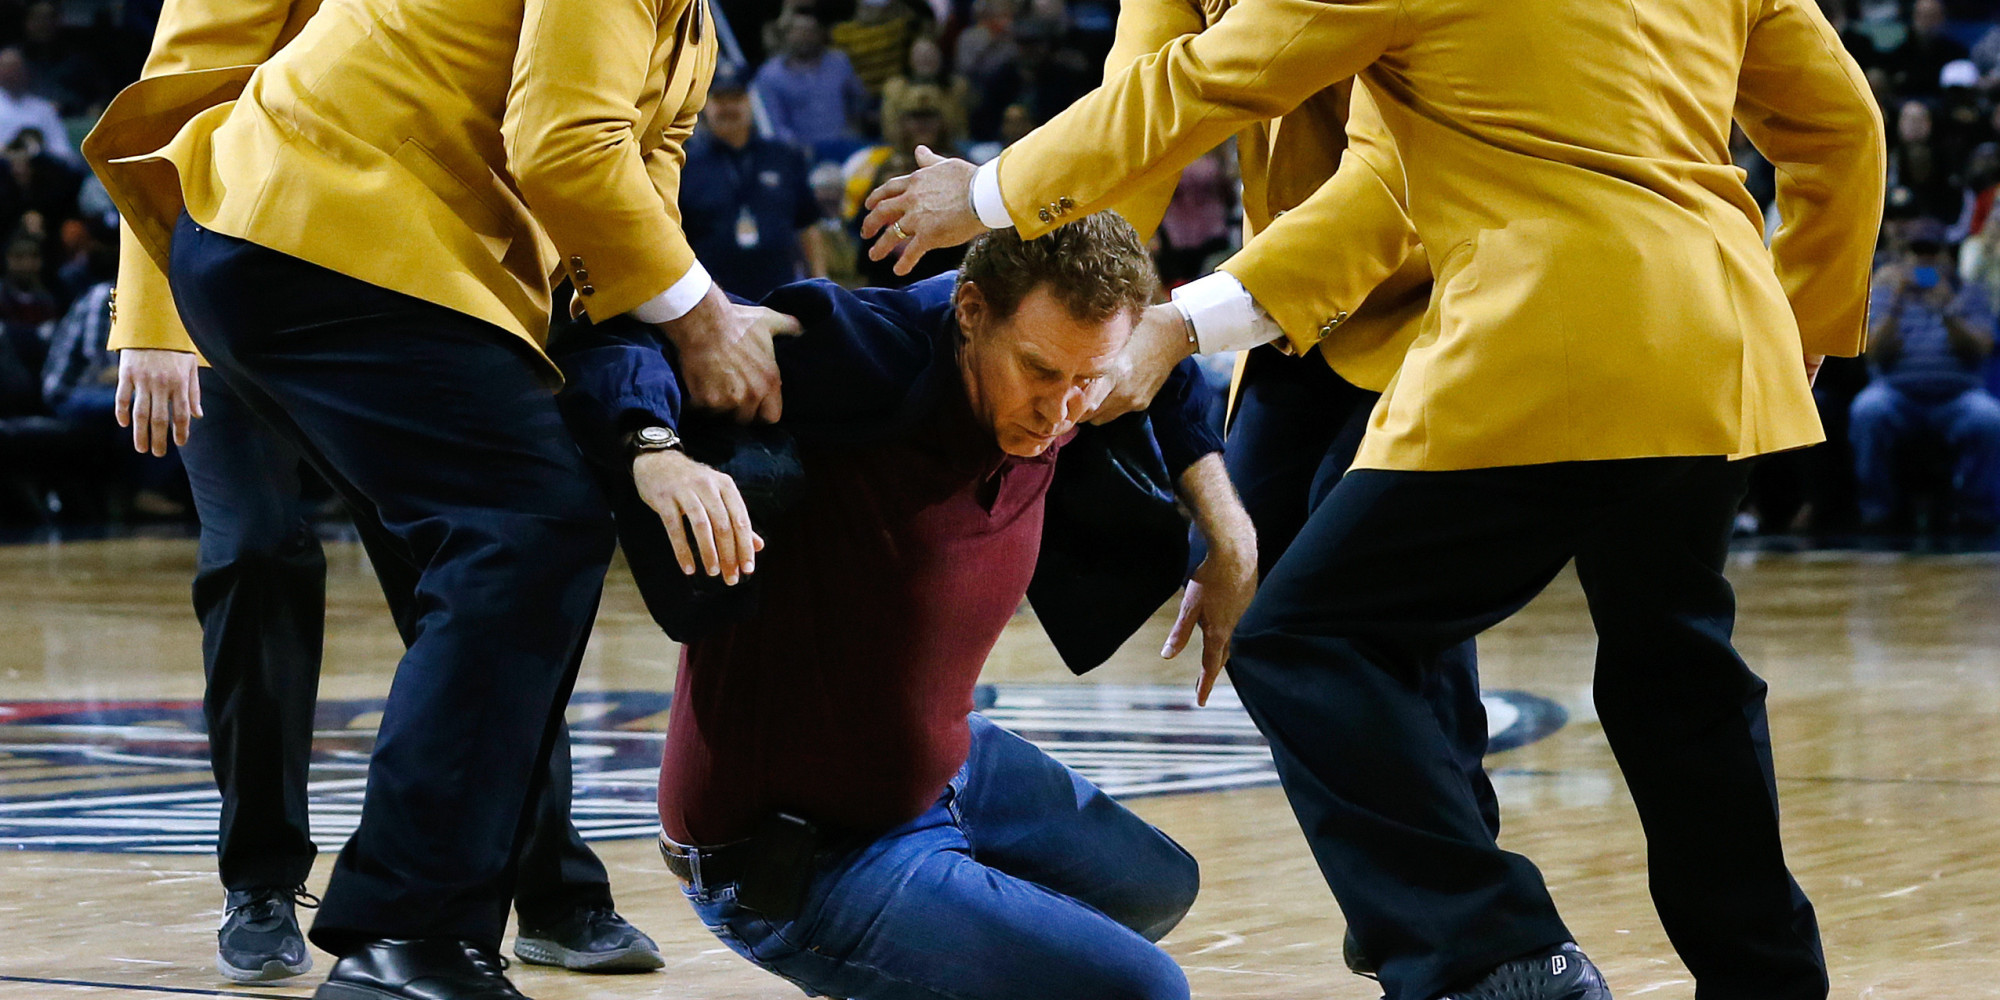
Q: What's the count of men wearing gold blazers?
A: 4